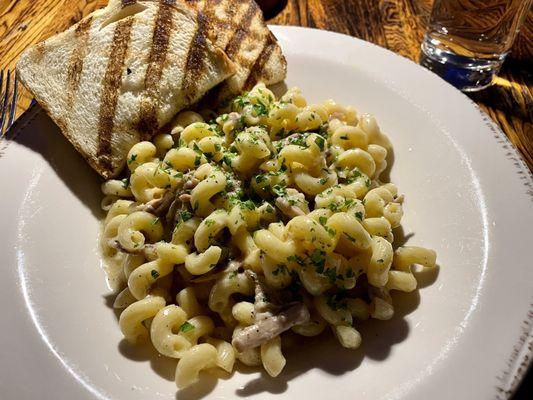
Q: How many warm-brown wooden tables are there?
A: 1